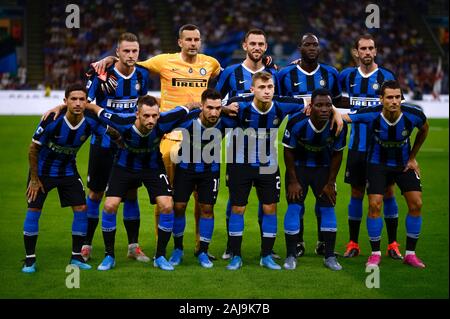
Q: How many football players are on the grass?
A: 11